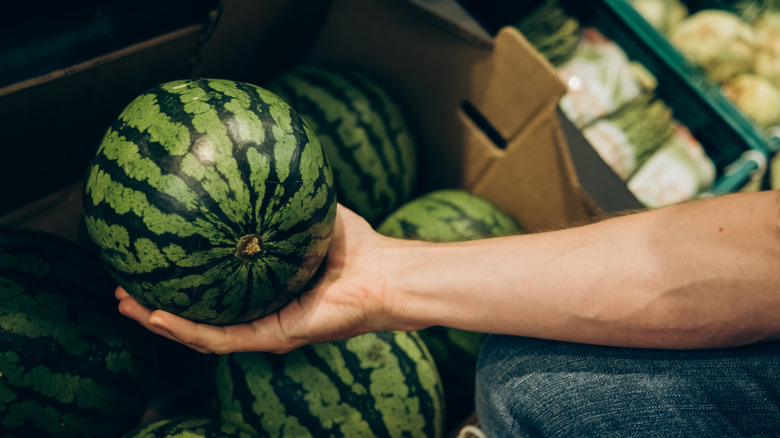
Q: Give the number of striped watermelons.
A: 6